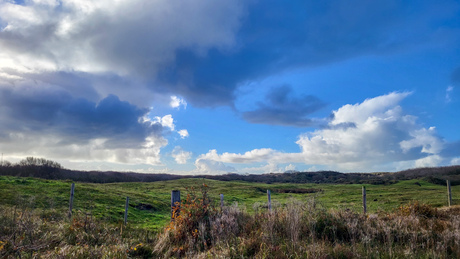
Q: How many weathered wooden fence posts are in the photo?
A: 7